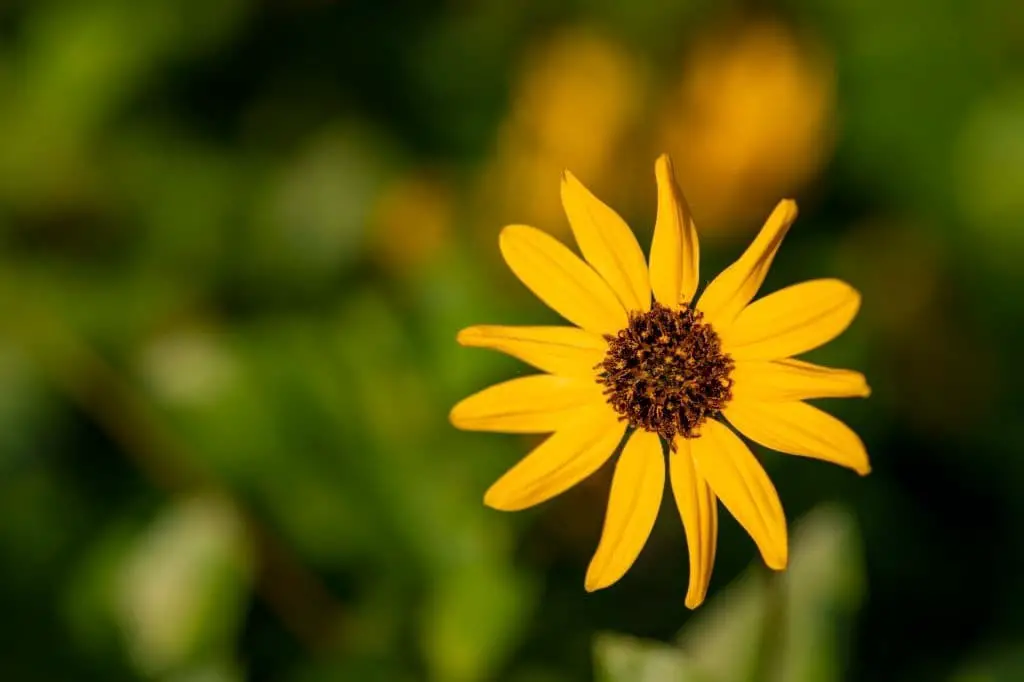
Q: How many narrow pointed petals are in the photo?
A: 13